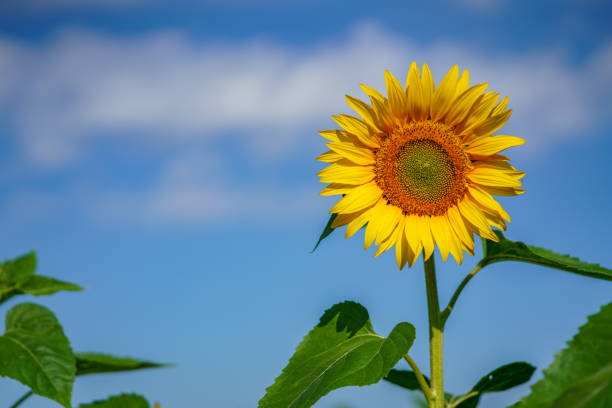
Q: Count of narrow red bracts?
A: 0